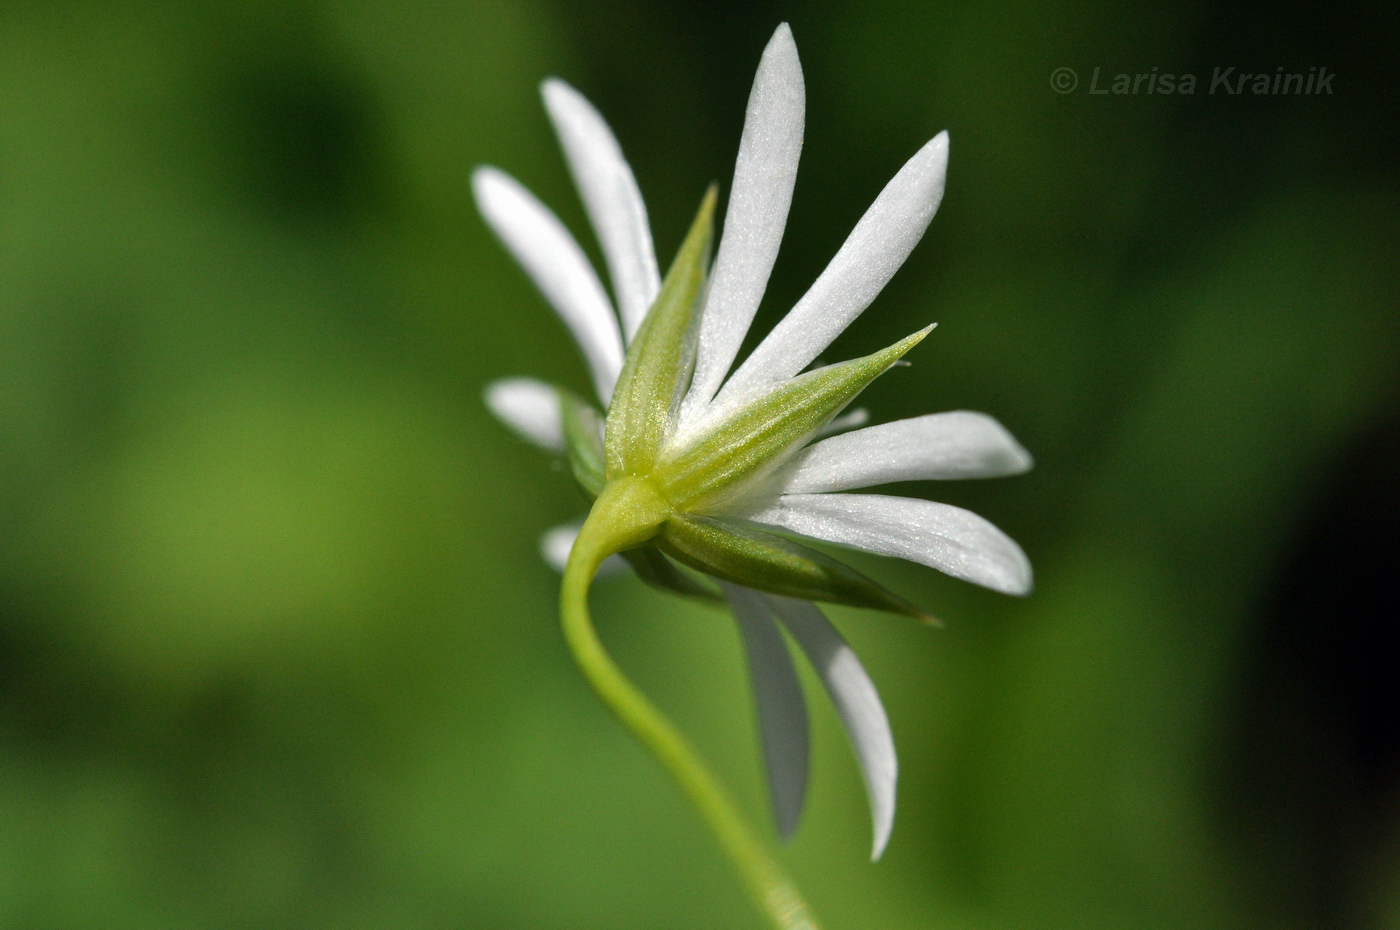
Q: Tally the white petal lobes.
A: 10